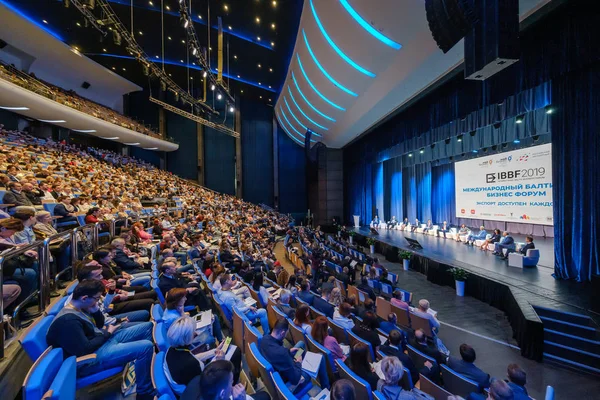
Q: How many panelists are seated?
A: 11